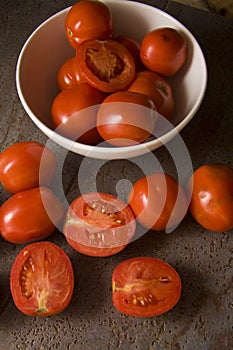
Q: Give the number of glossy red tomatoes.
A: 15